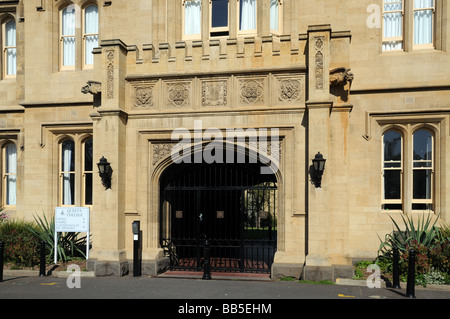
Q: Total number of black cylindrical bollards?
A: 5